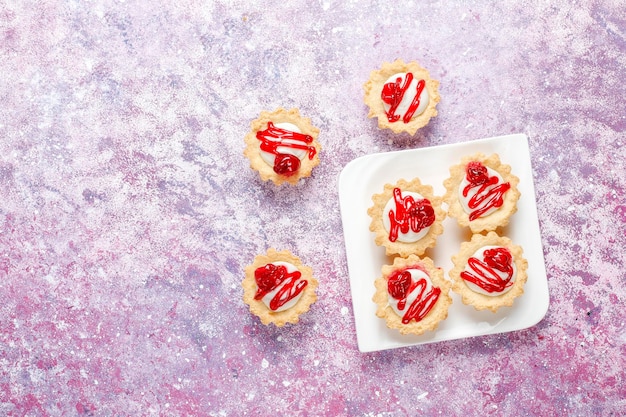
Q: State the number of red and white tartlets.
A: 7